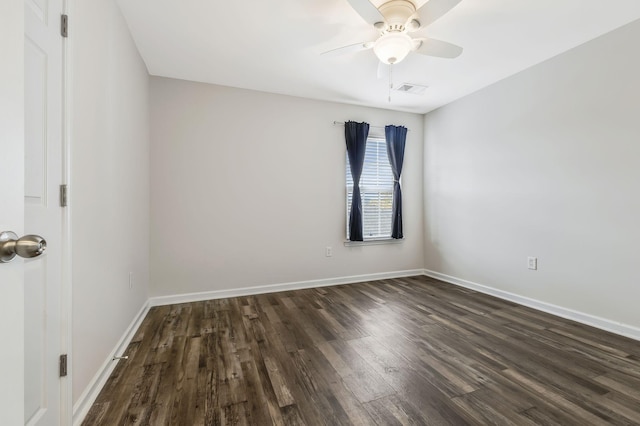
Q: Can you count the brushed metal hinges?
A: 3